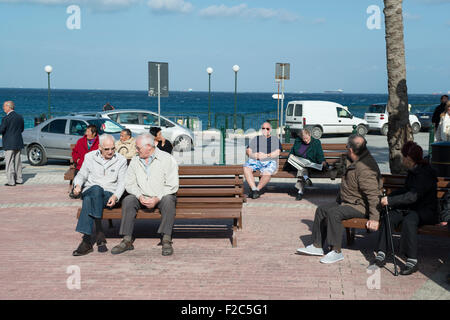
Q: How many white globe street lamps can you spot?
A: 3